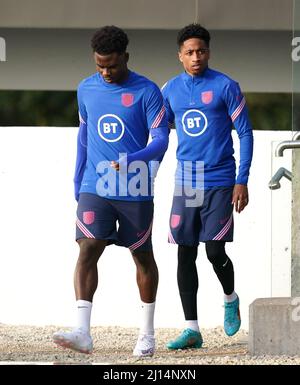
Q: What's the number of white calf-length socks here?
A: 2